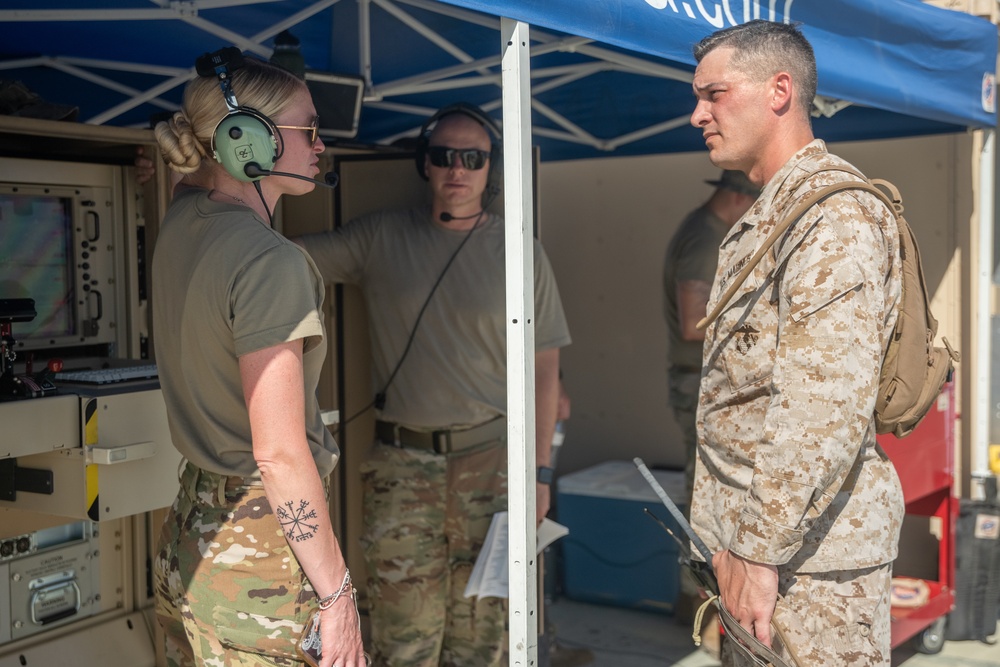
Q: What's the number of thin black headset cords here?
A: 2